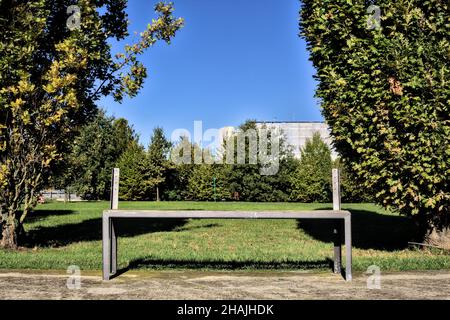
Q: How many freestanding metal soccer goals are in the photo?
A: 0